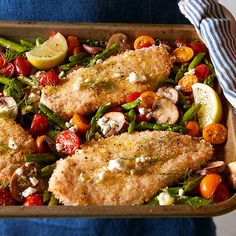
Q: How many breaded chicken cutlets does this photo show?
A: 3